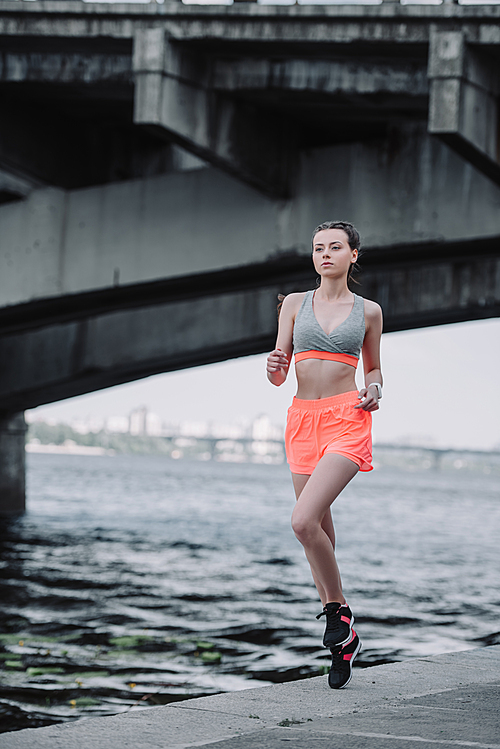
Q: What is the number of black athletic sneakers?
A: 2